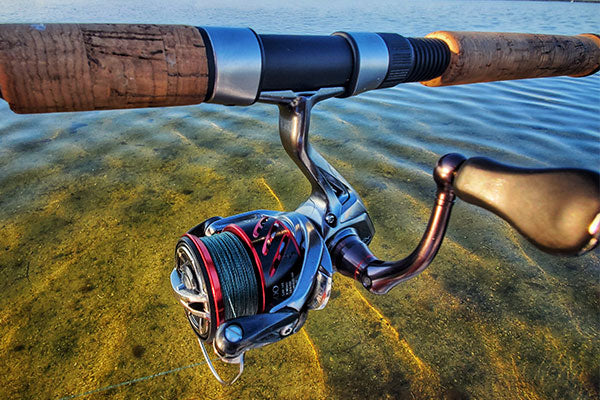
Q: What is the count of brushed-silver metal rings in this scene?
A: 2